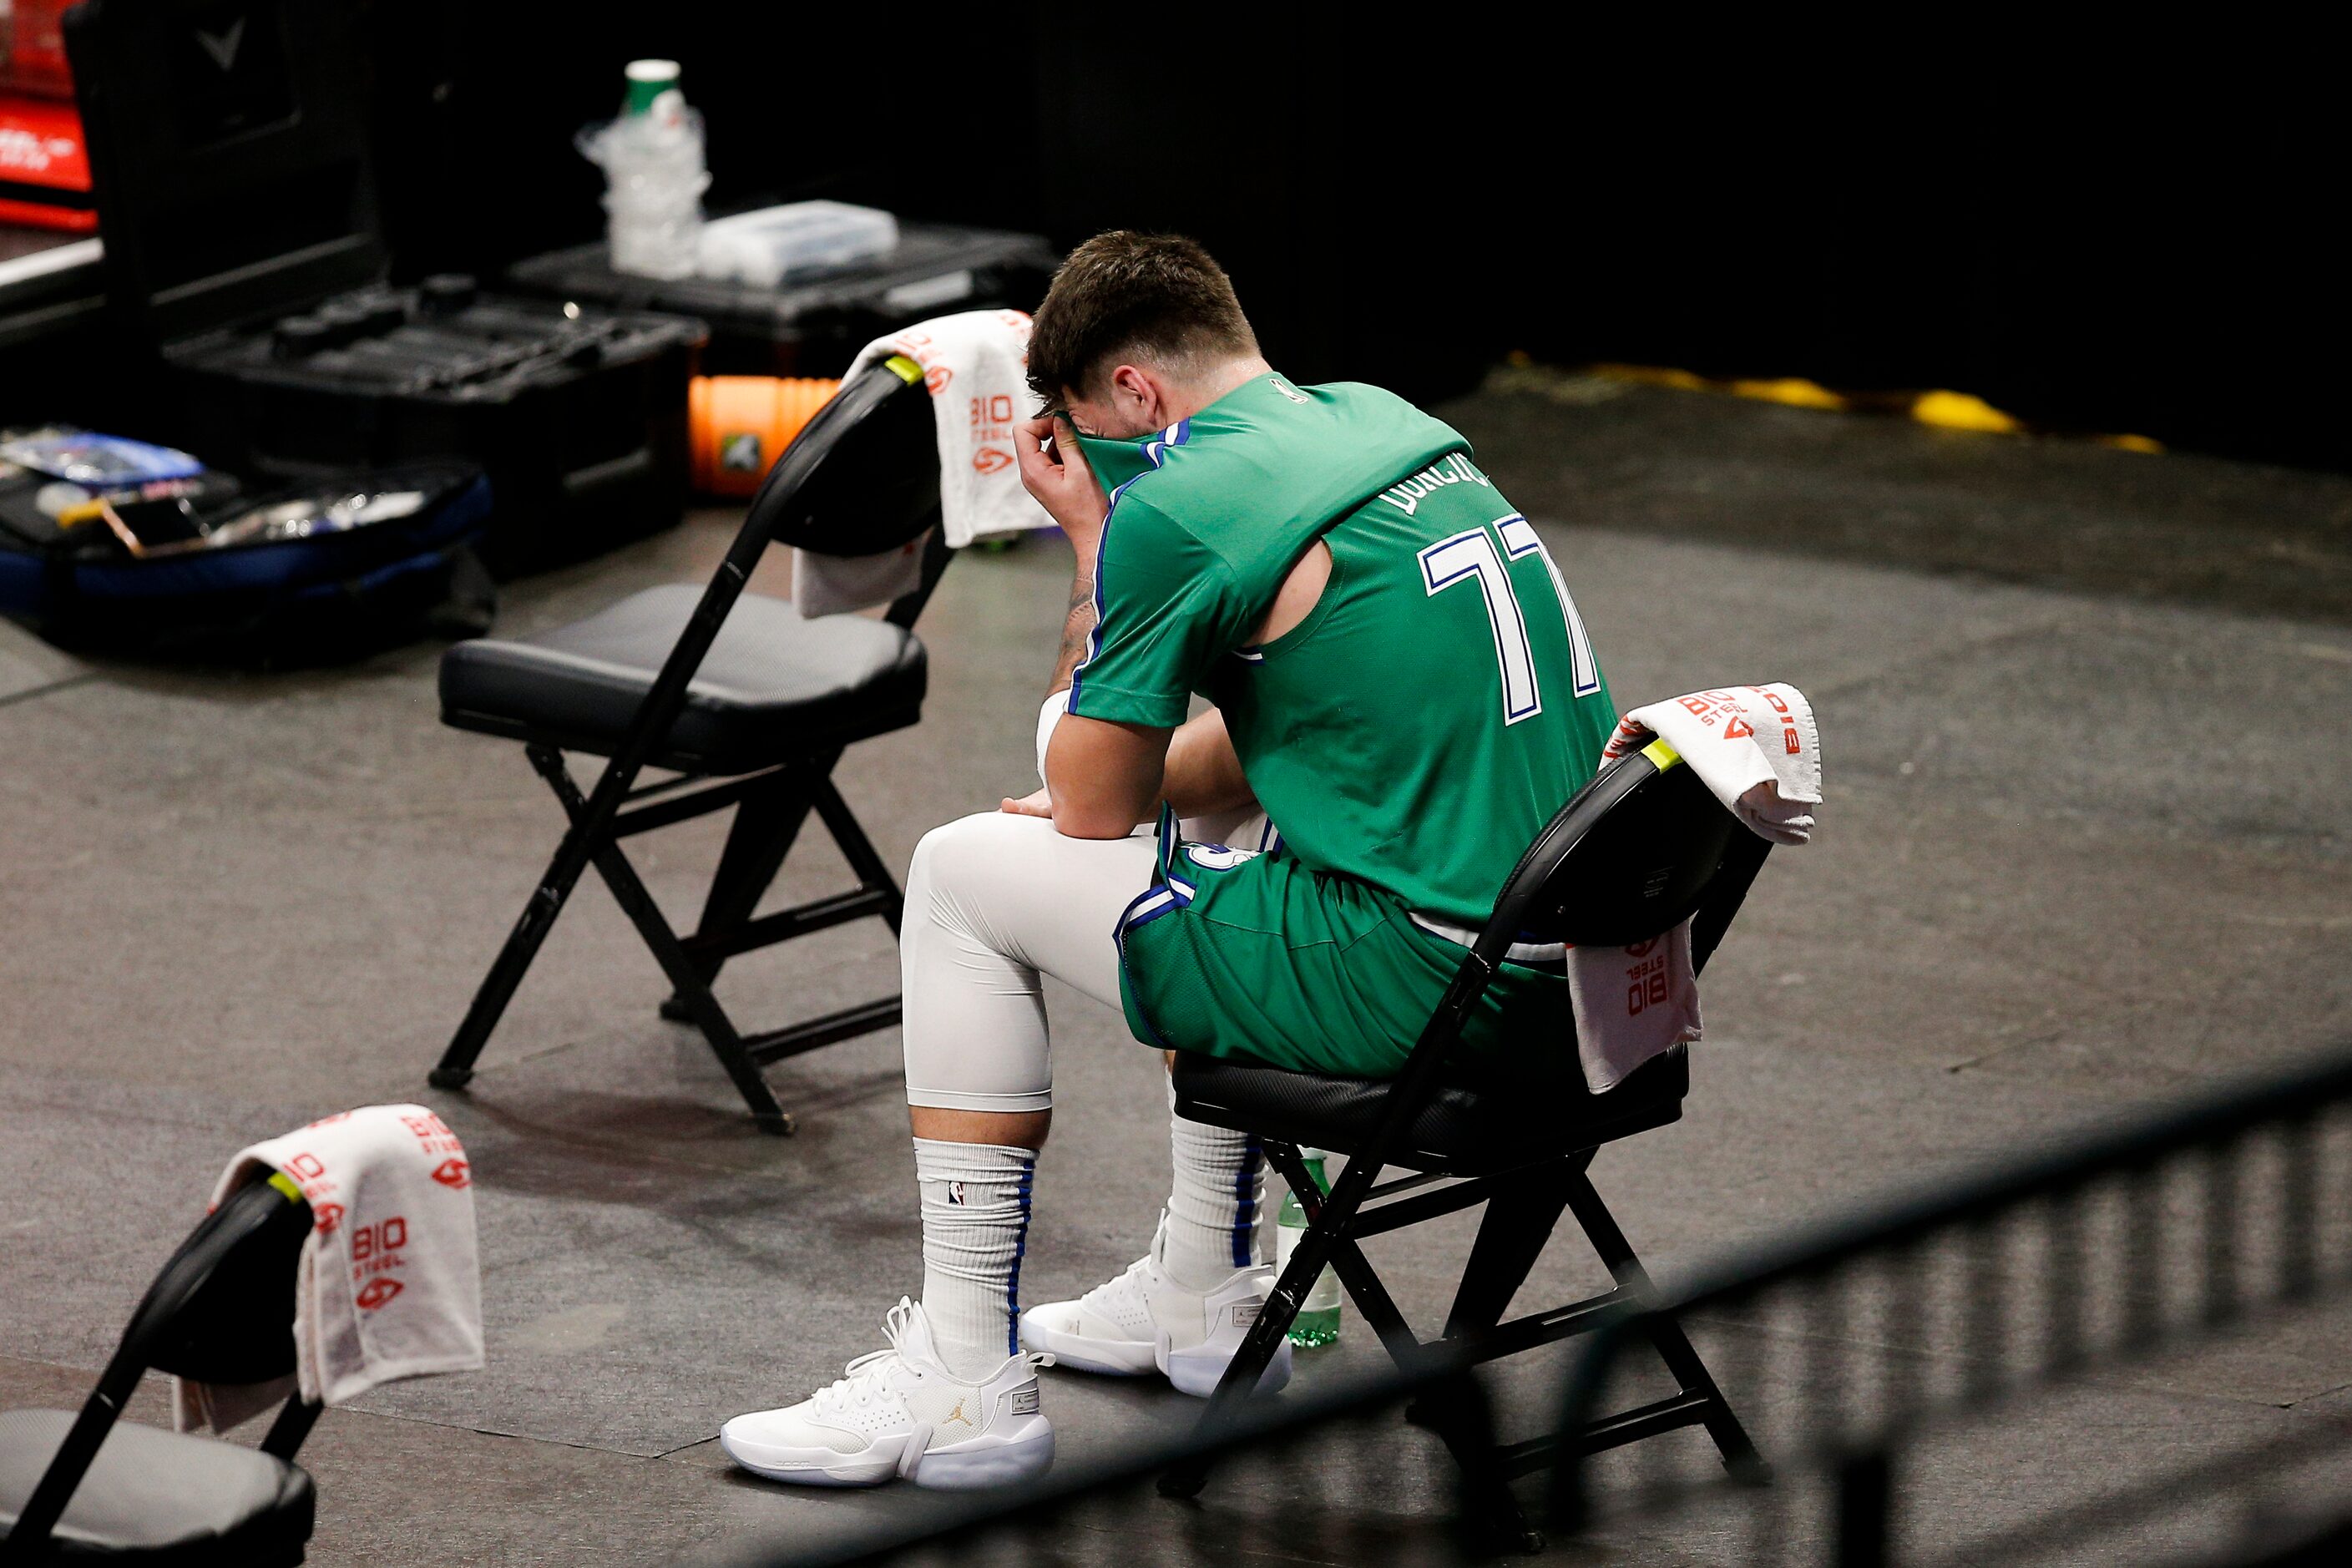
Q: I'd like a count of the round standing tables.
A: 0